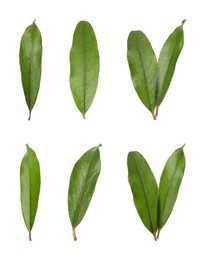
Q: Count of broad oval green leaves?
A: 8